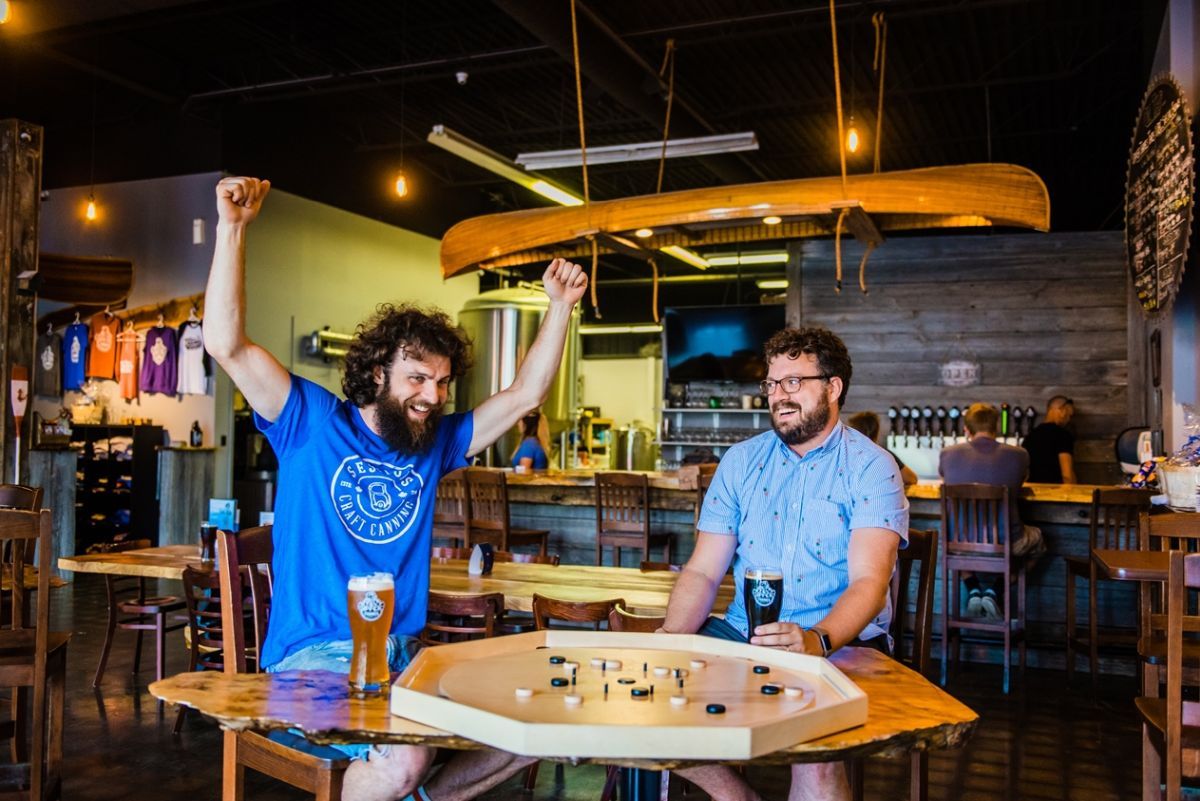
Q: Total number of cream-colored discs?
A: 11